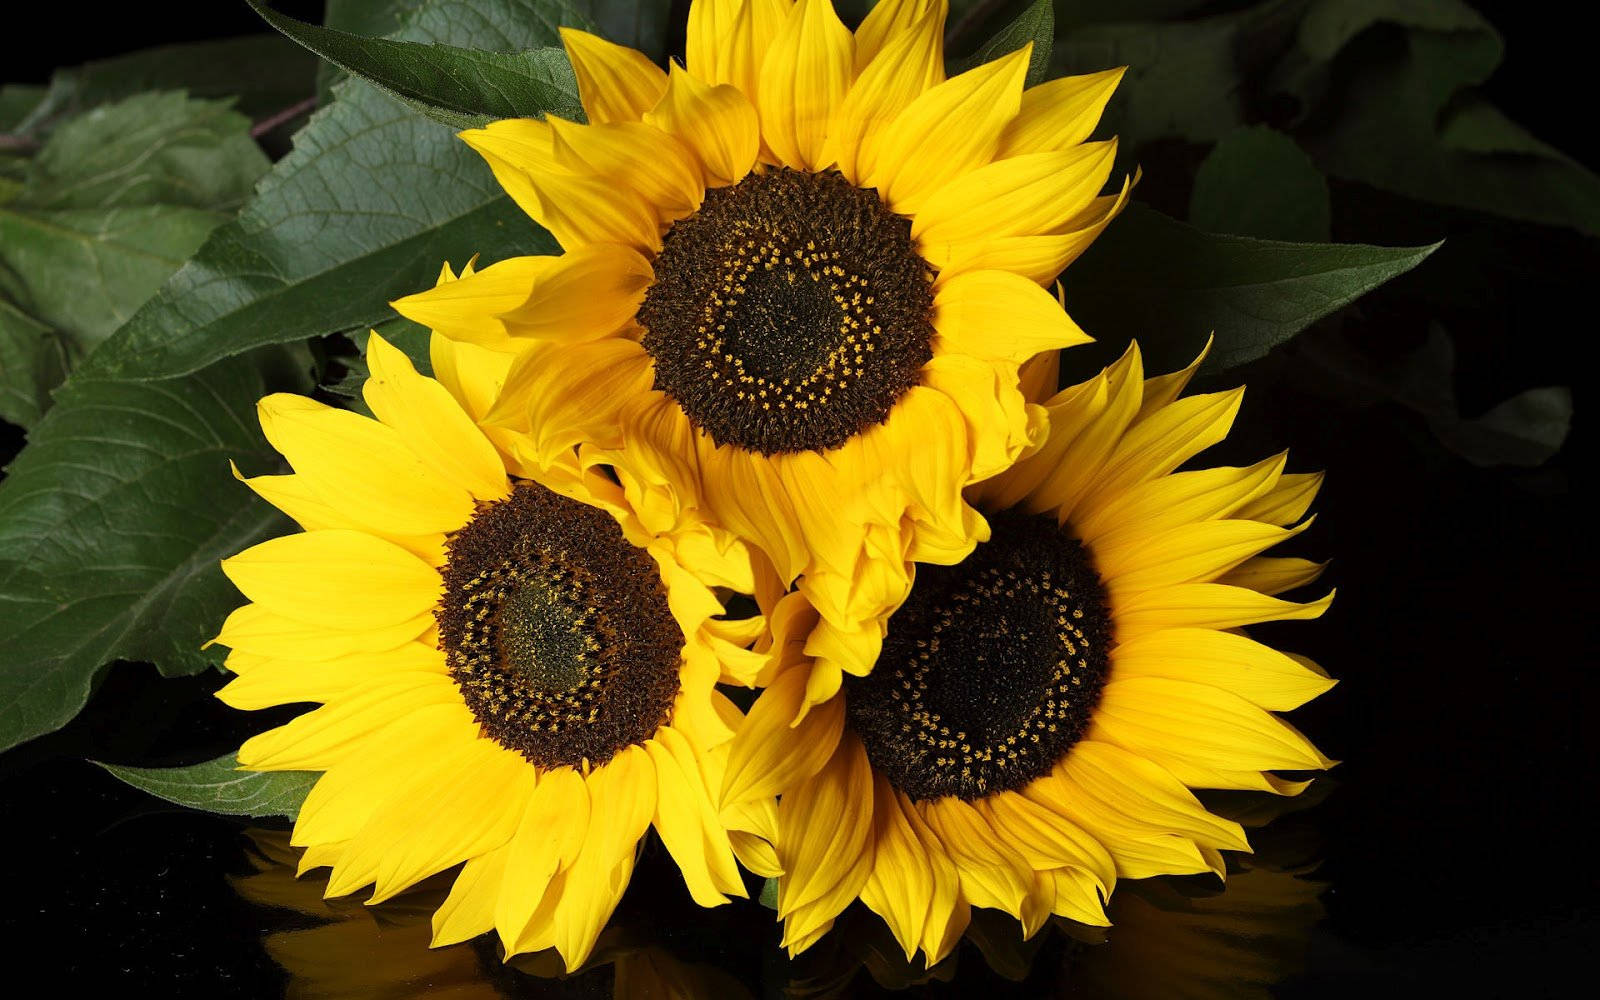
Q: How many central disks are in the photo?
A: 3